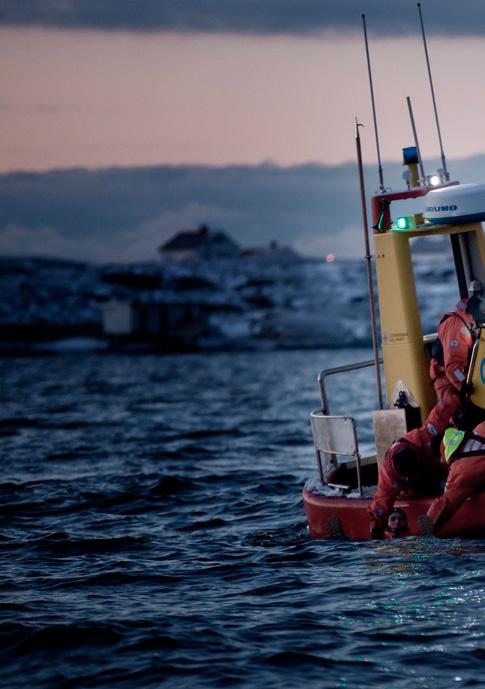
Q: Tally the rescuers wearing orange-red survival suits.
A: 3